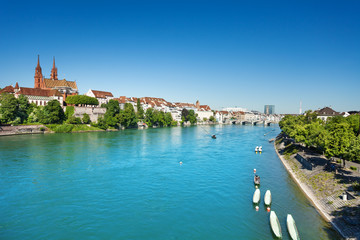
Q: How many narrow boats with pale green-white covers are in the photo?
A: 4